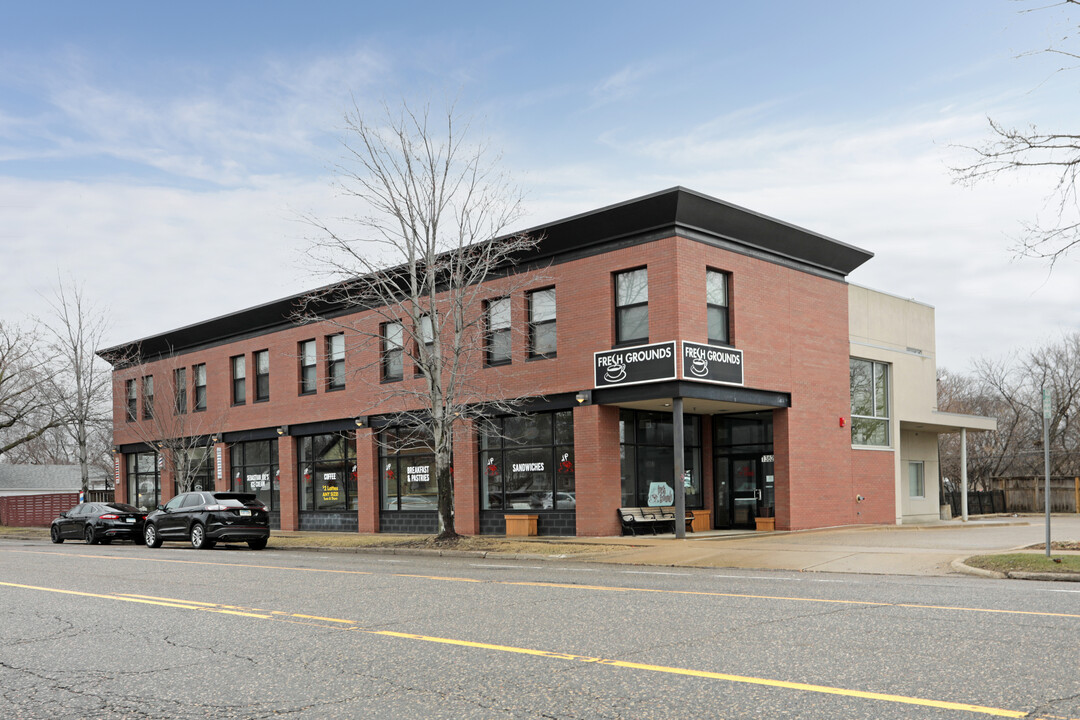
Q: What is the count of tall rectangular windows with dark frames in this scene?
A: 14